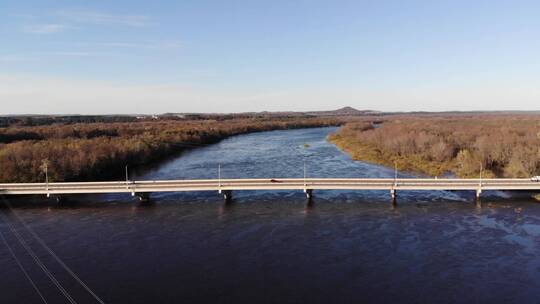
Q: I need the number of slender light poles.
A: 6